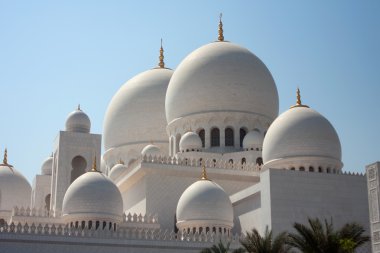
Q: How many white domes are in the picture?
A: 12